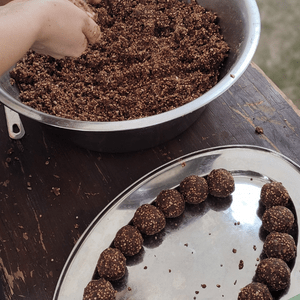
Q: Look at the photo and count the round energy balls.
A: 12